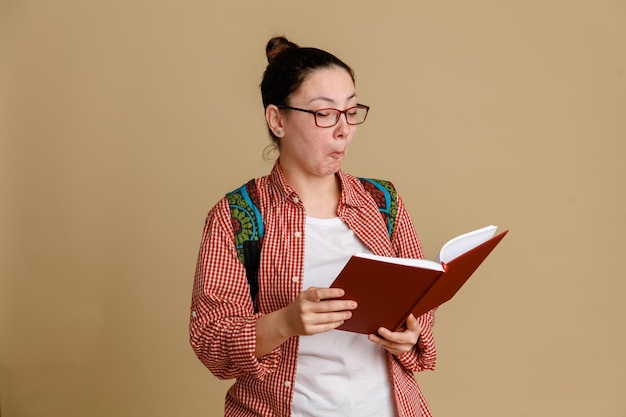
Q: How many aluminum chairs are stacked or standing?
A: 0